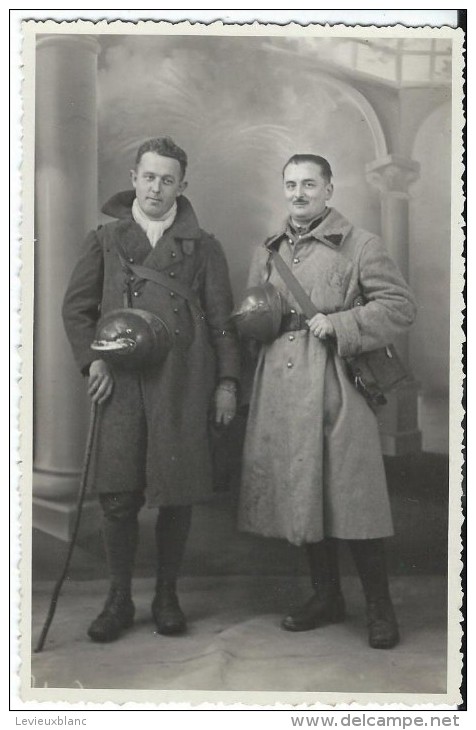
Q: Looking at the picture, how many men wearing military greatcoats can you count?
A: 2